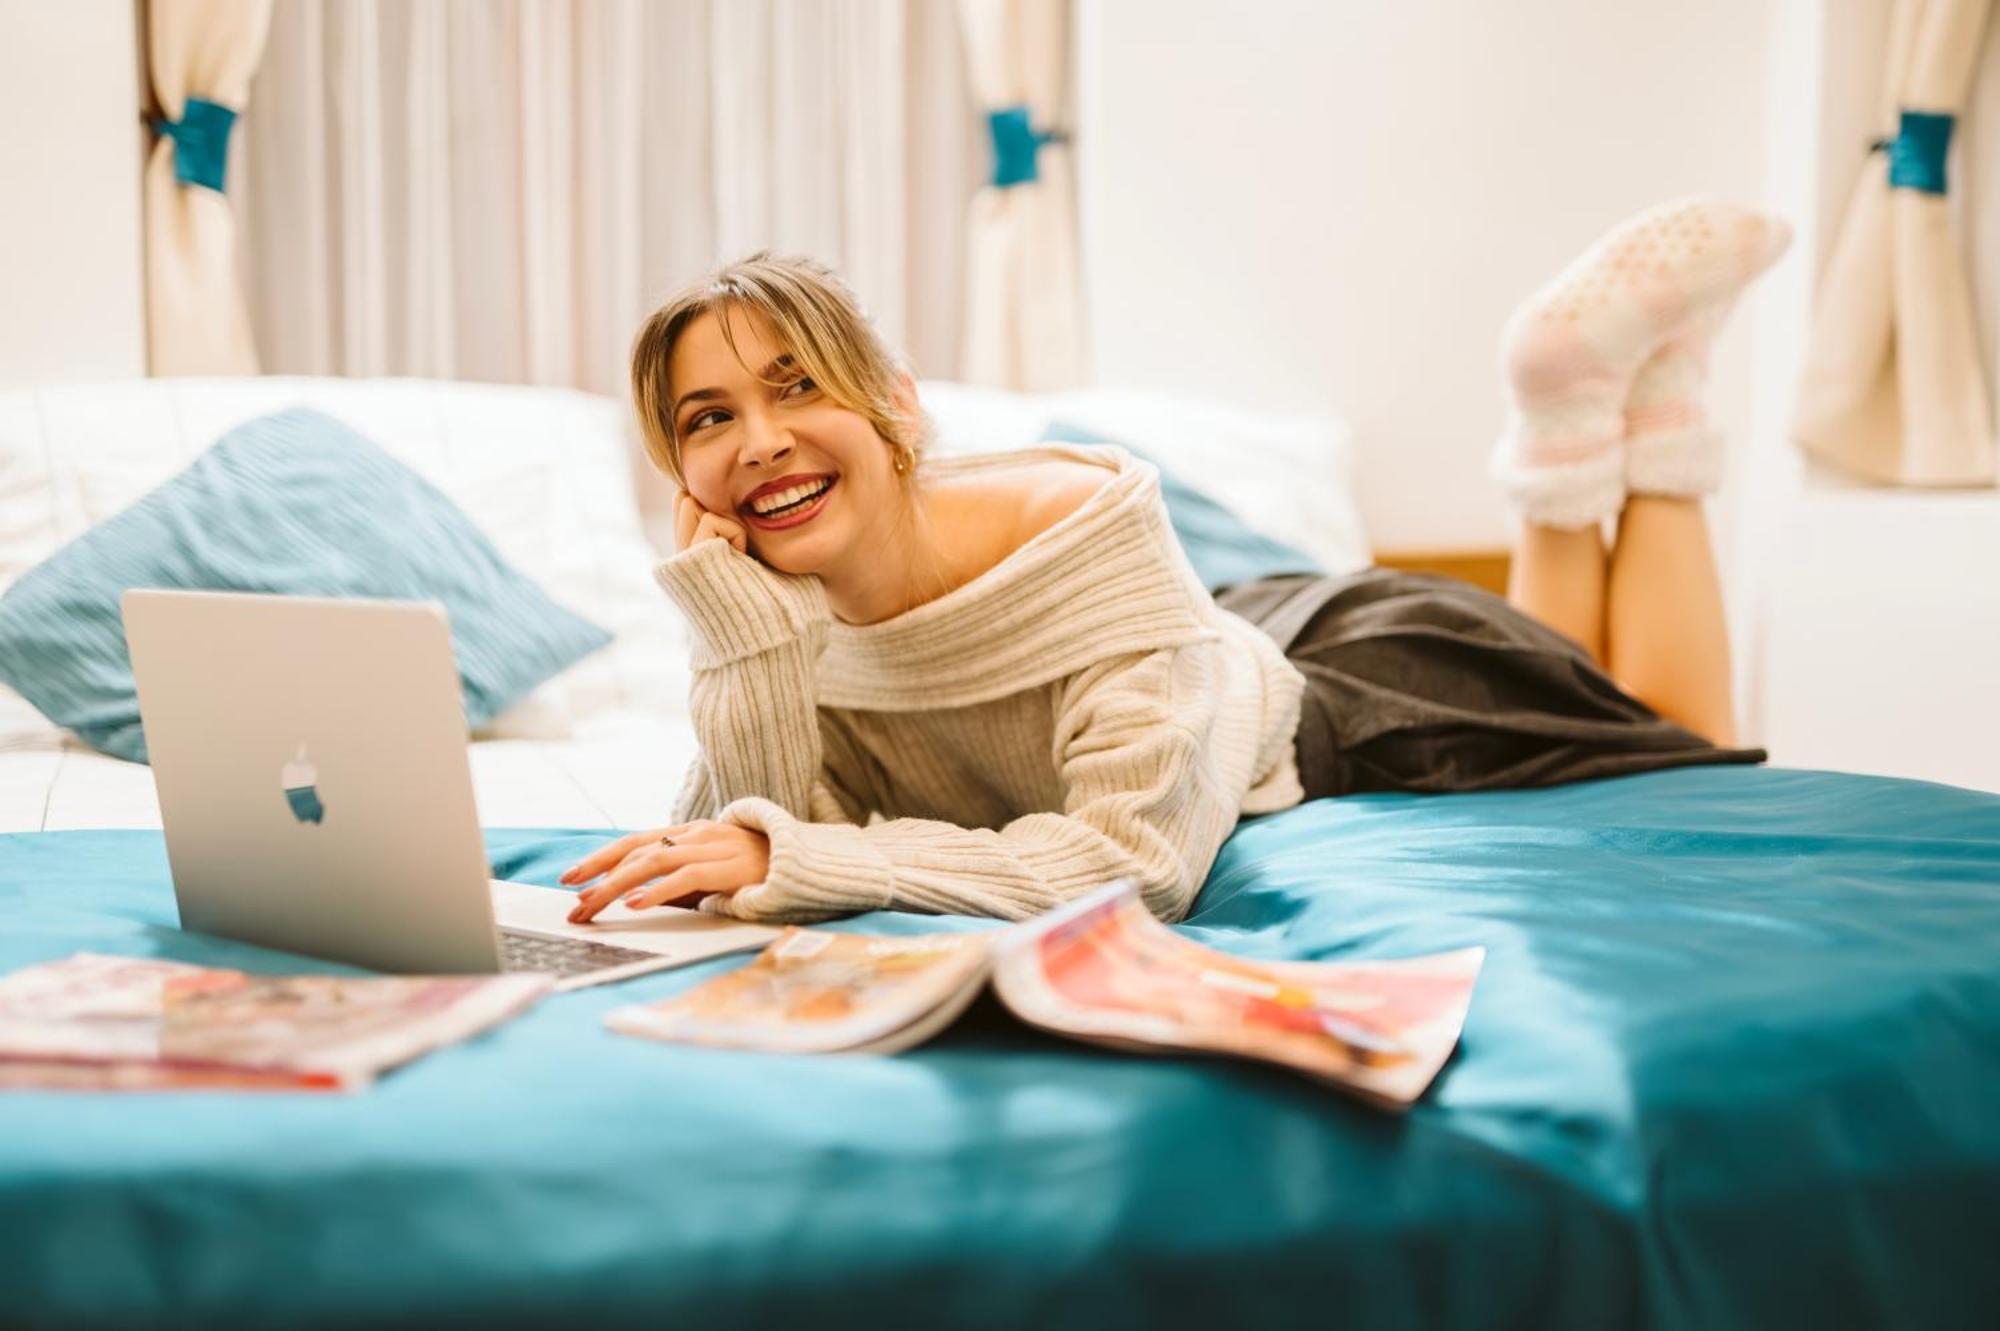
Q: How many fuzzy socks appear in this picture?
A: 2